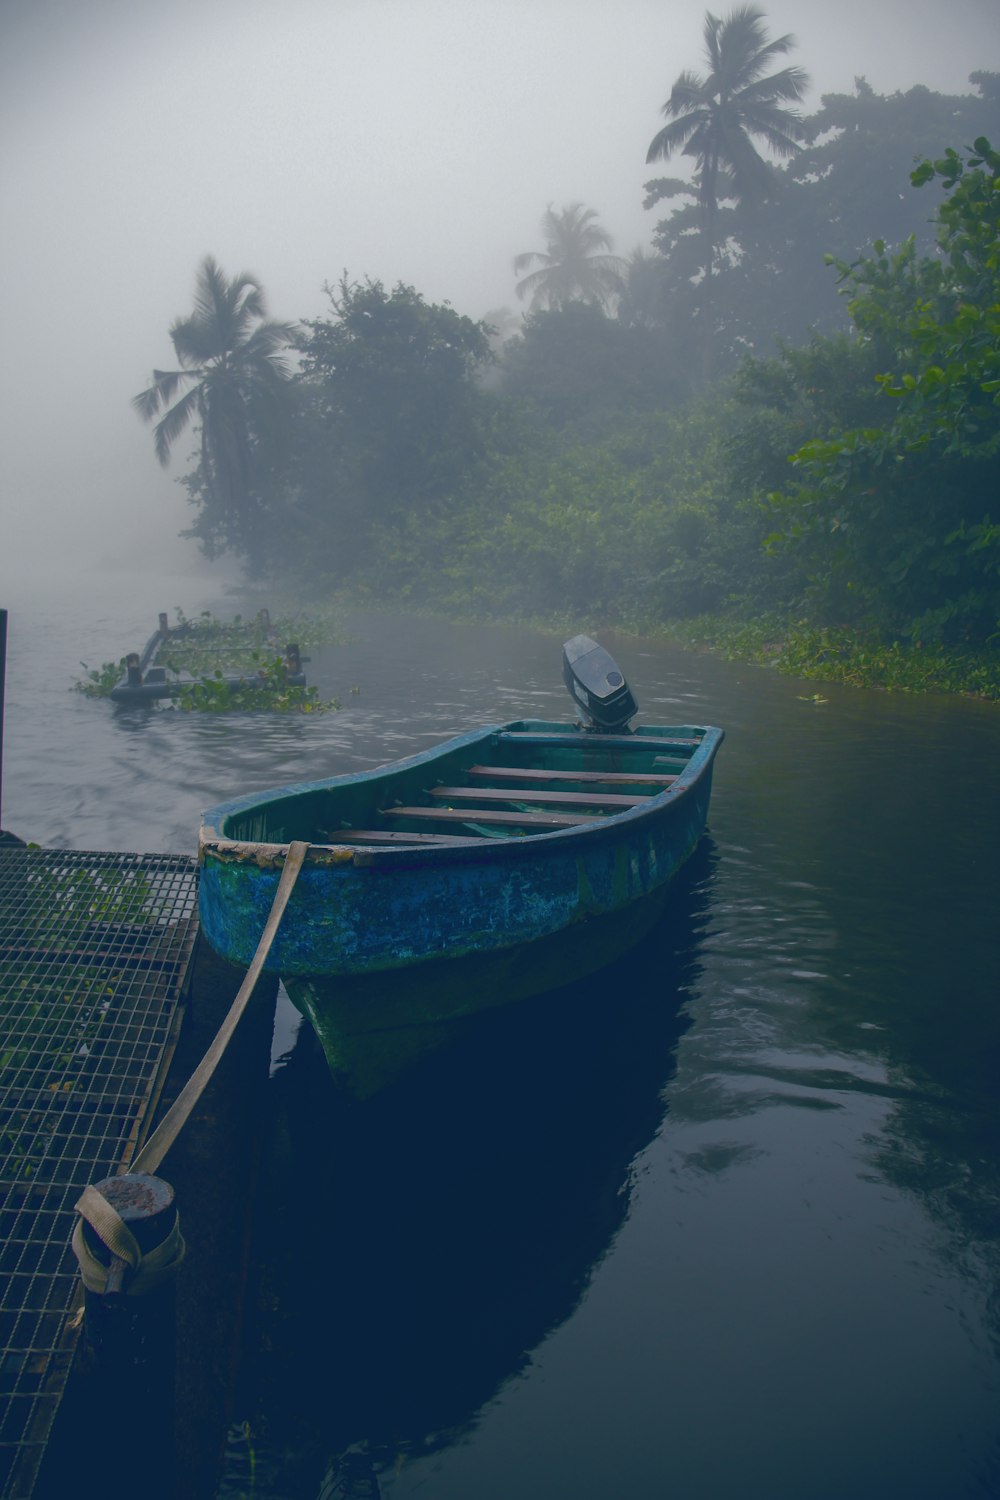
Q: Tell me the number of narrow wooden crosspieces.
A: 5